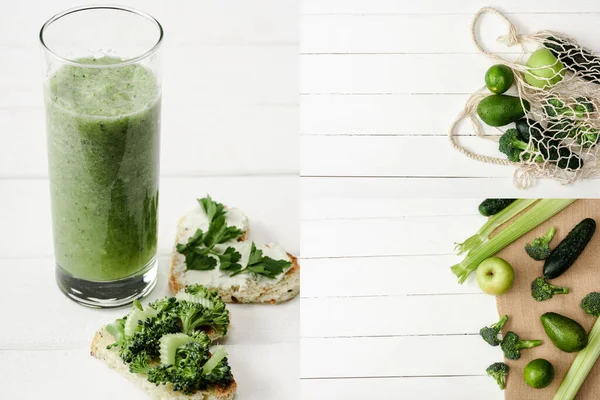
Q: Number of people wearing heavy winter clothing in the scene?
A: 0